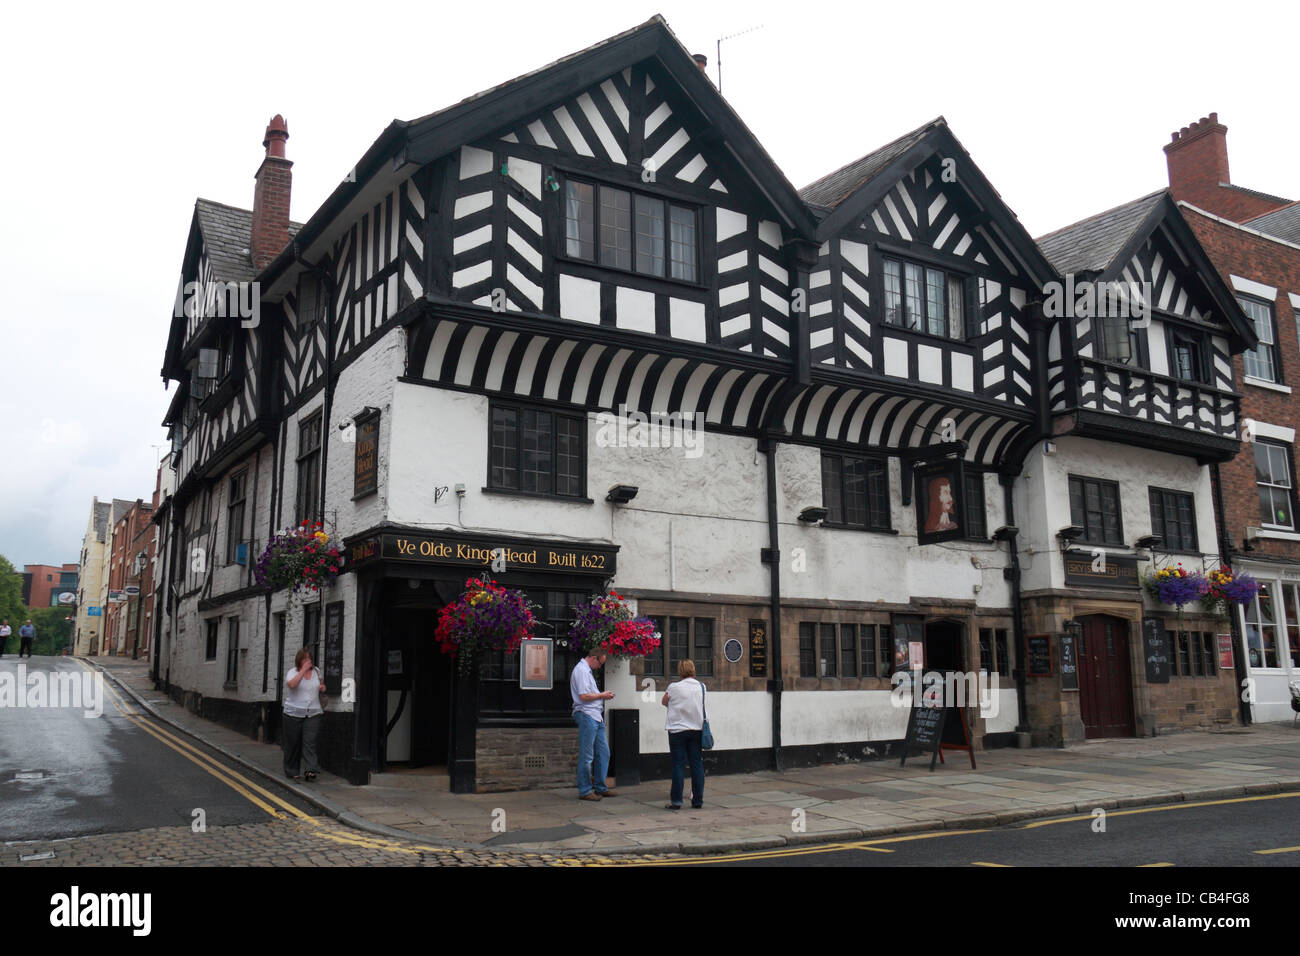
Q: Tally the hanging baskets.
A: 5